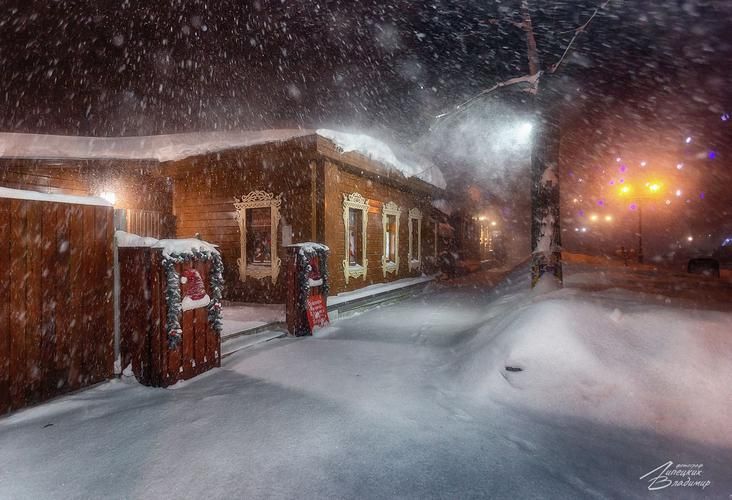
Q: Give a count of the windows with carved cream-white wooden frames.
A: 4